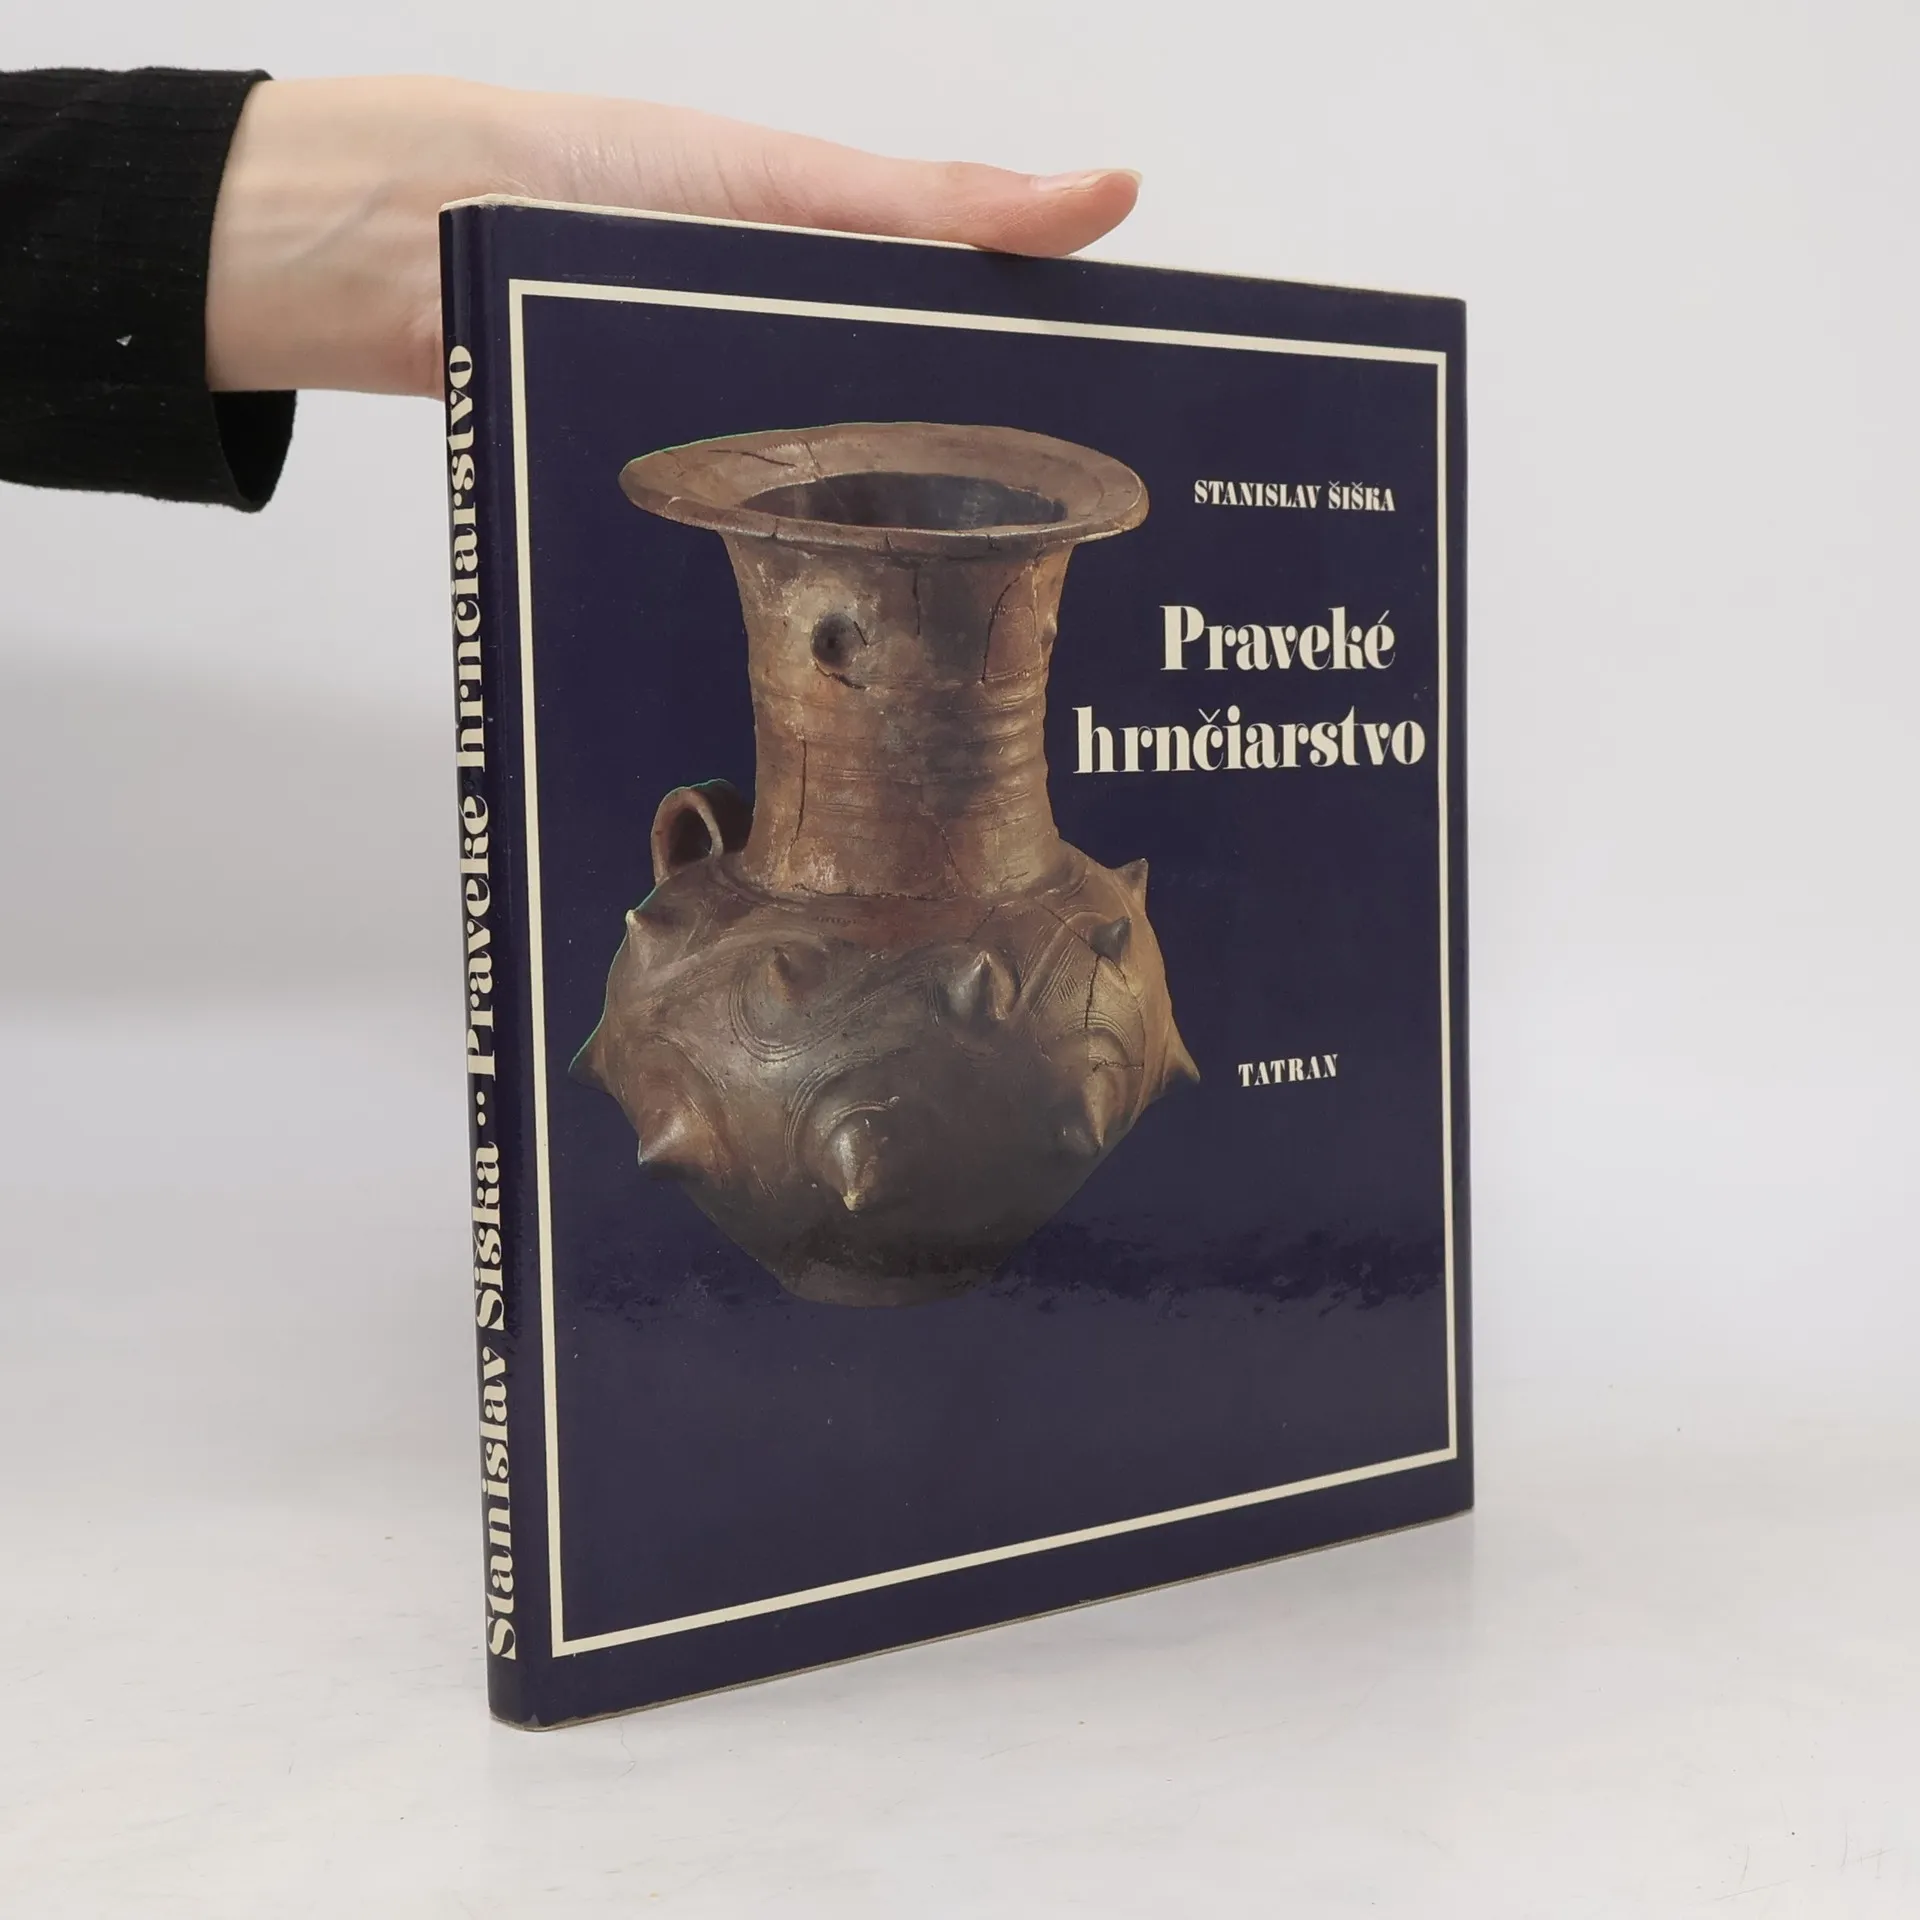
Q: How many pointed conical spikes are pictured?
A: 10